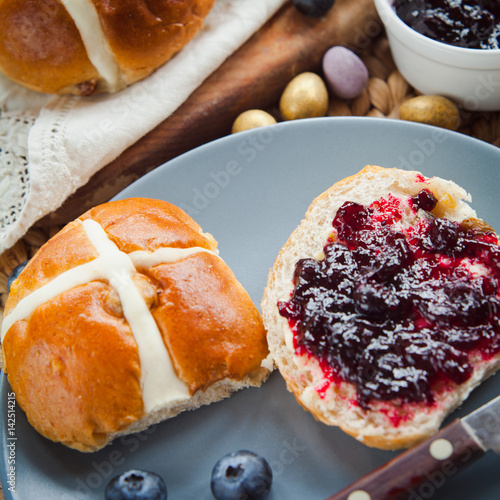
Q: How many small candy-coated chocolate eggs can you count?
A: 4